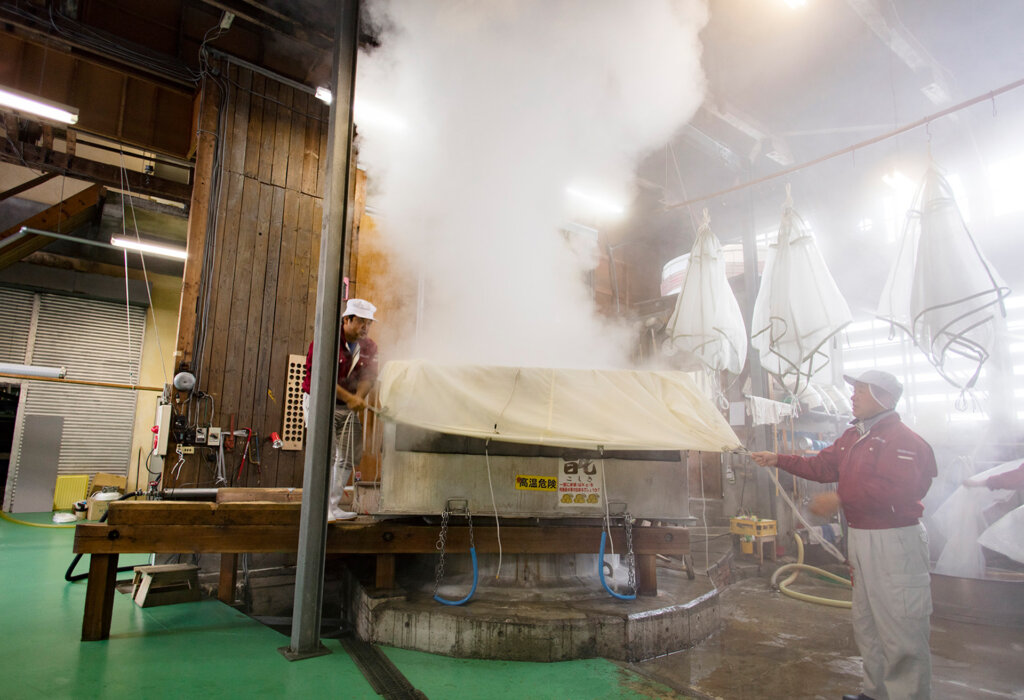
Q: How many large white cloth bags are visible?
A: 3